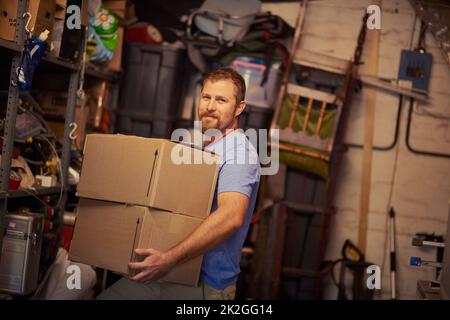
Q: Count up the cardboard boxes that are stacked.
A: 2